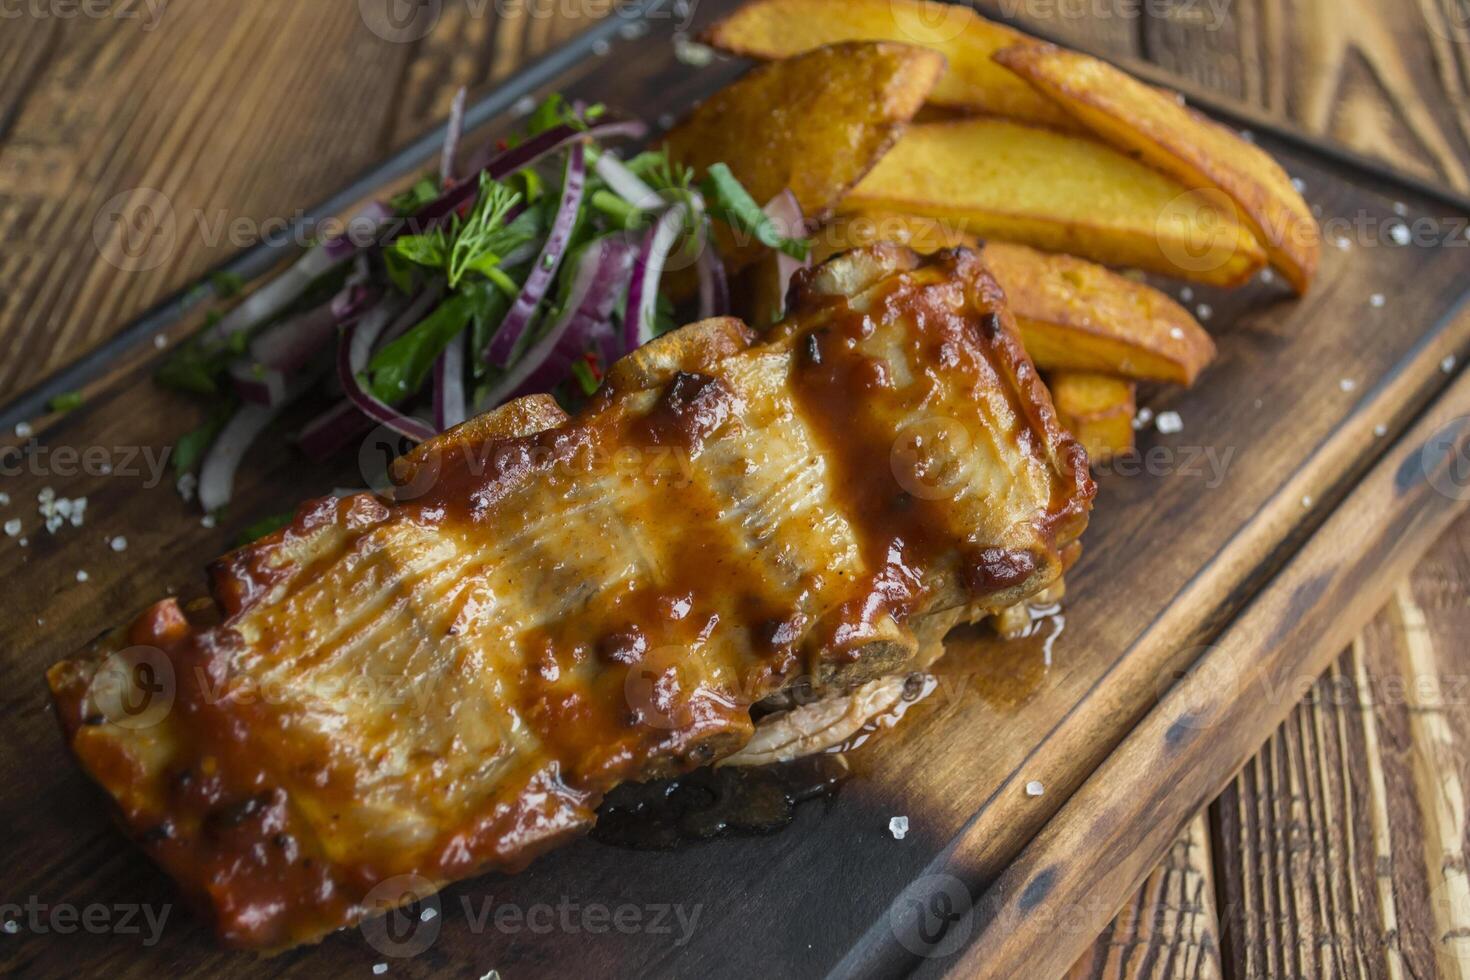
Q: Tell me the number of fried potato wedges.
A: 6